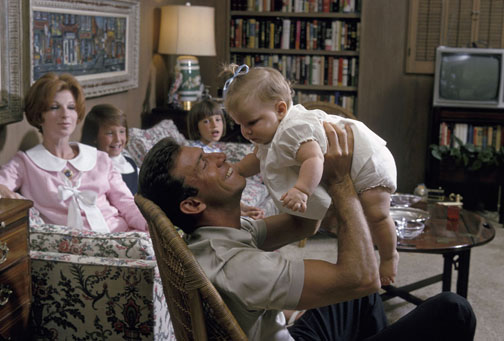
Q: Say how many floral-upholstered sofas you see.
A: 1